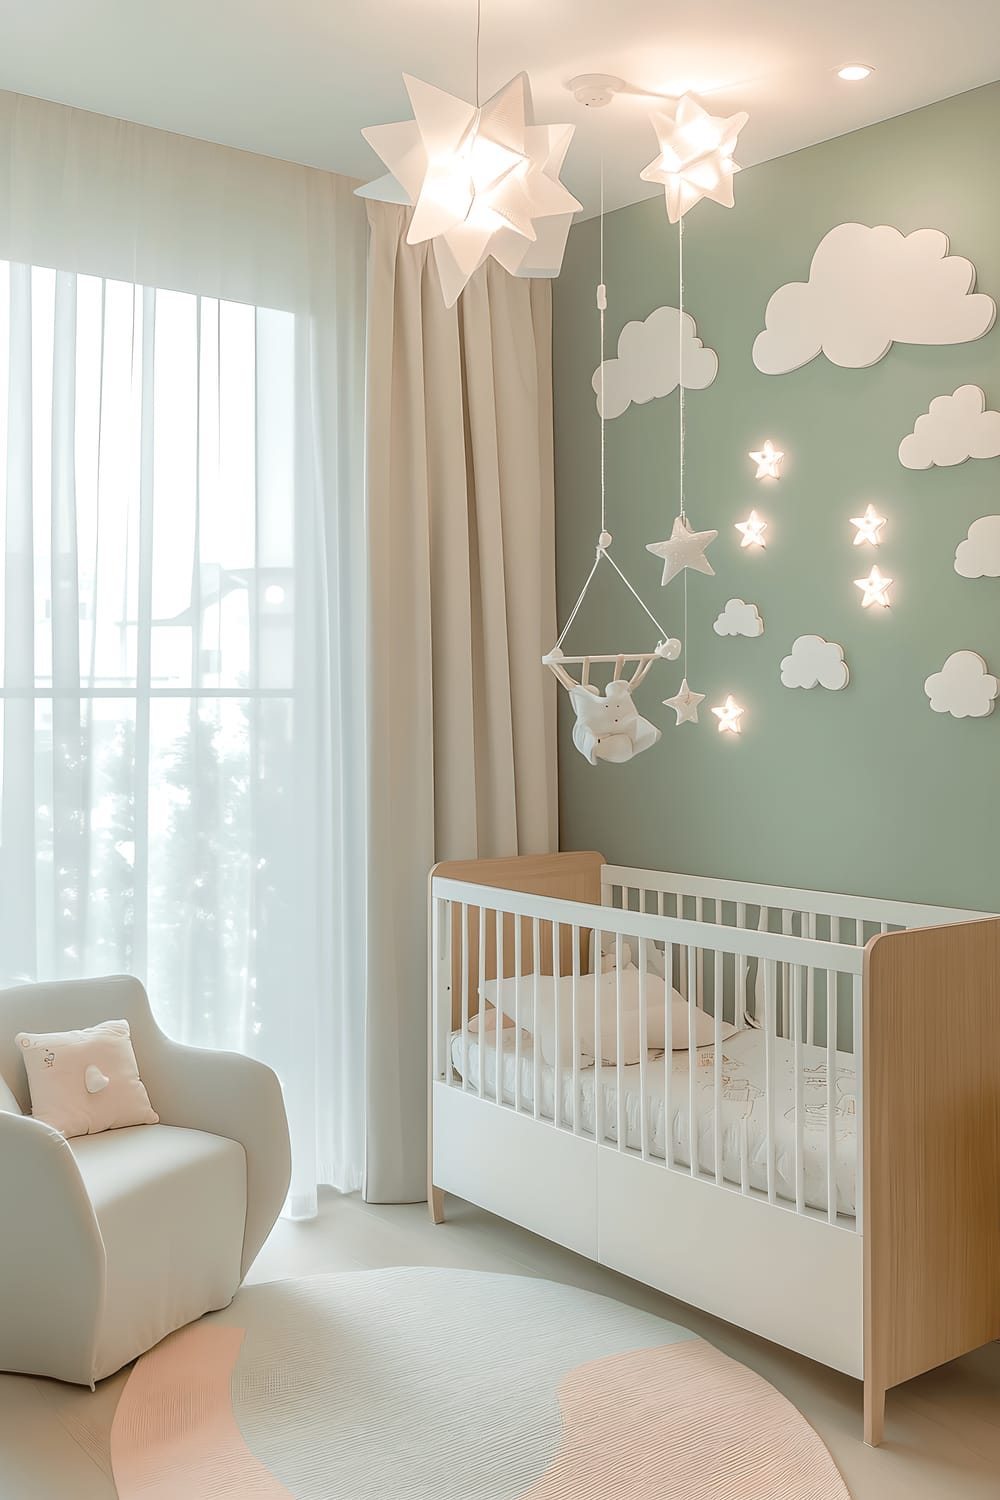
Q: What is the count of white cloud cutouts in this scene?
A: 7